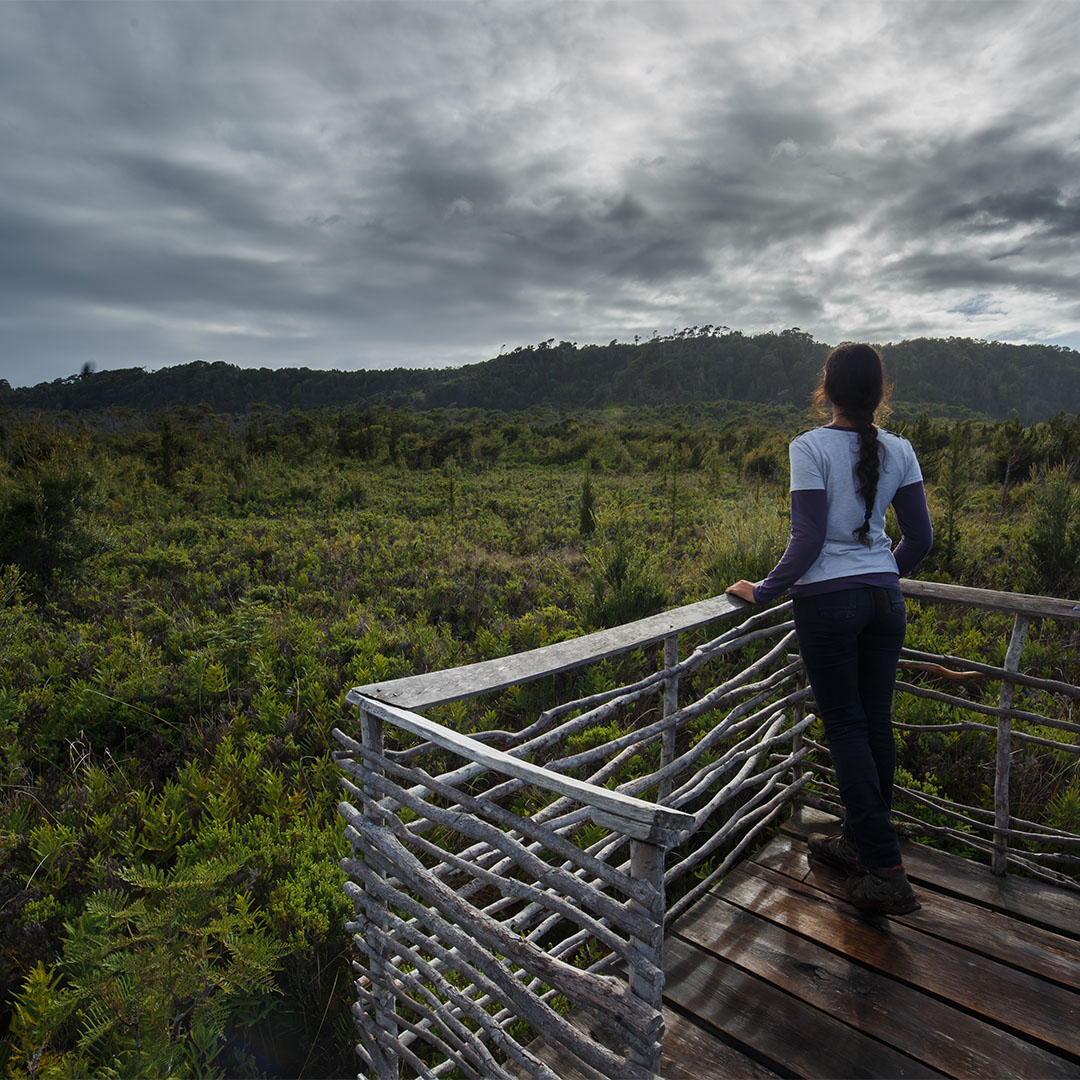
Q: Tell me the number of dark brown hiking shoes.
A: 2